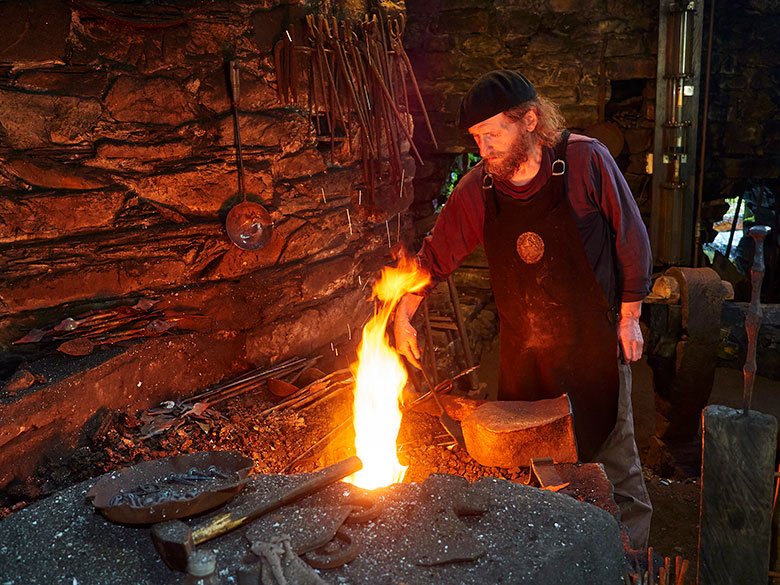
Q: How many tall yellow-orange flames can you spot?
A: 1